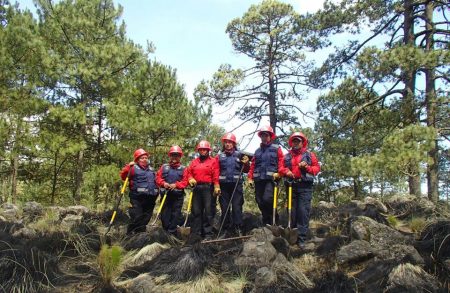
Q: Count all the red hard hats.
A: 6